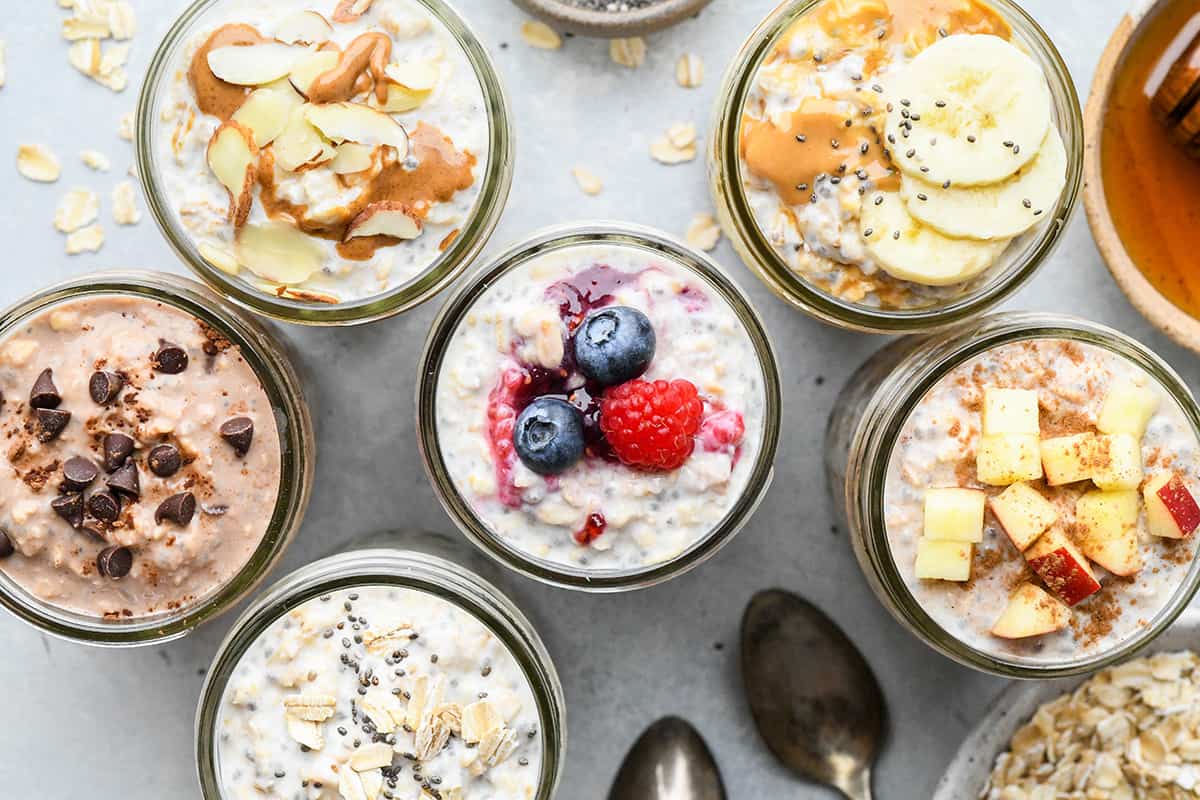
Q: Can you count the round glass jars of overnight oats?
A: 6